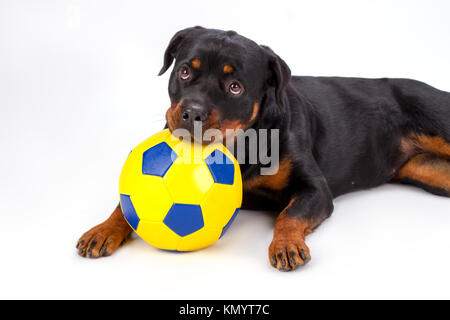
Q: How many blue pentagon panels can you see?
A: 5